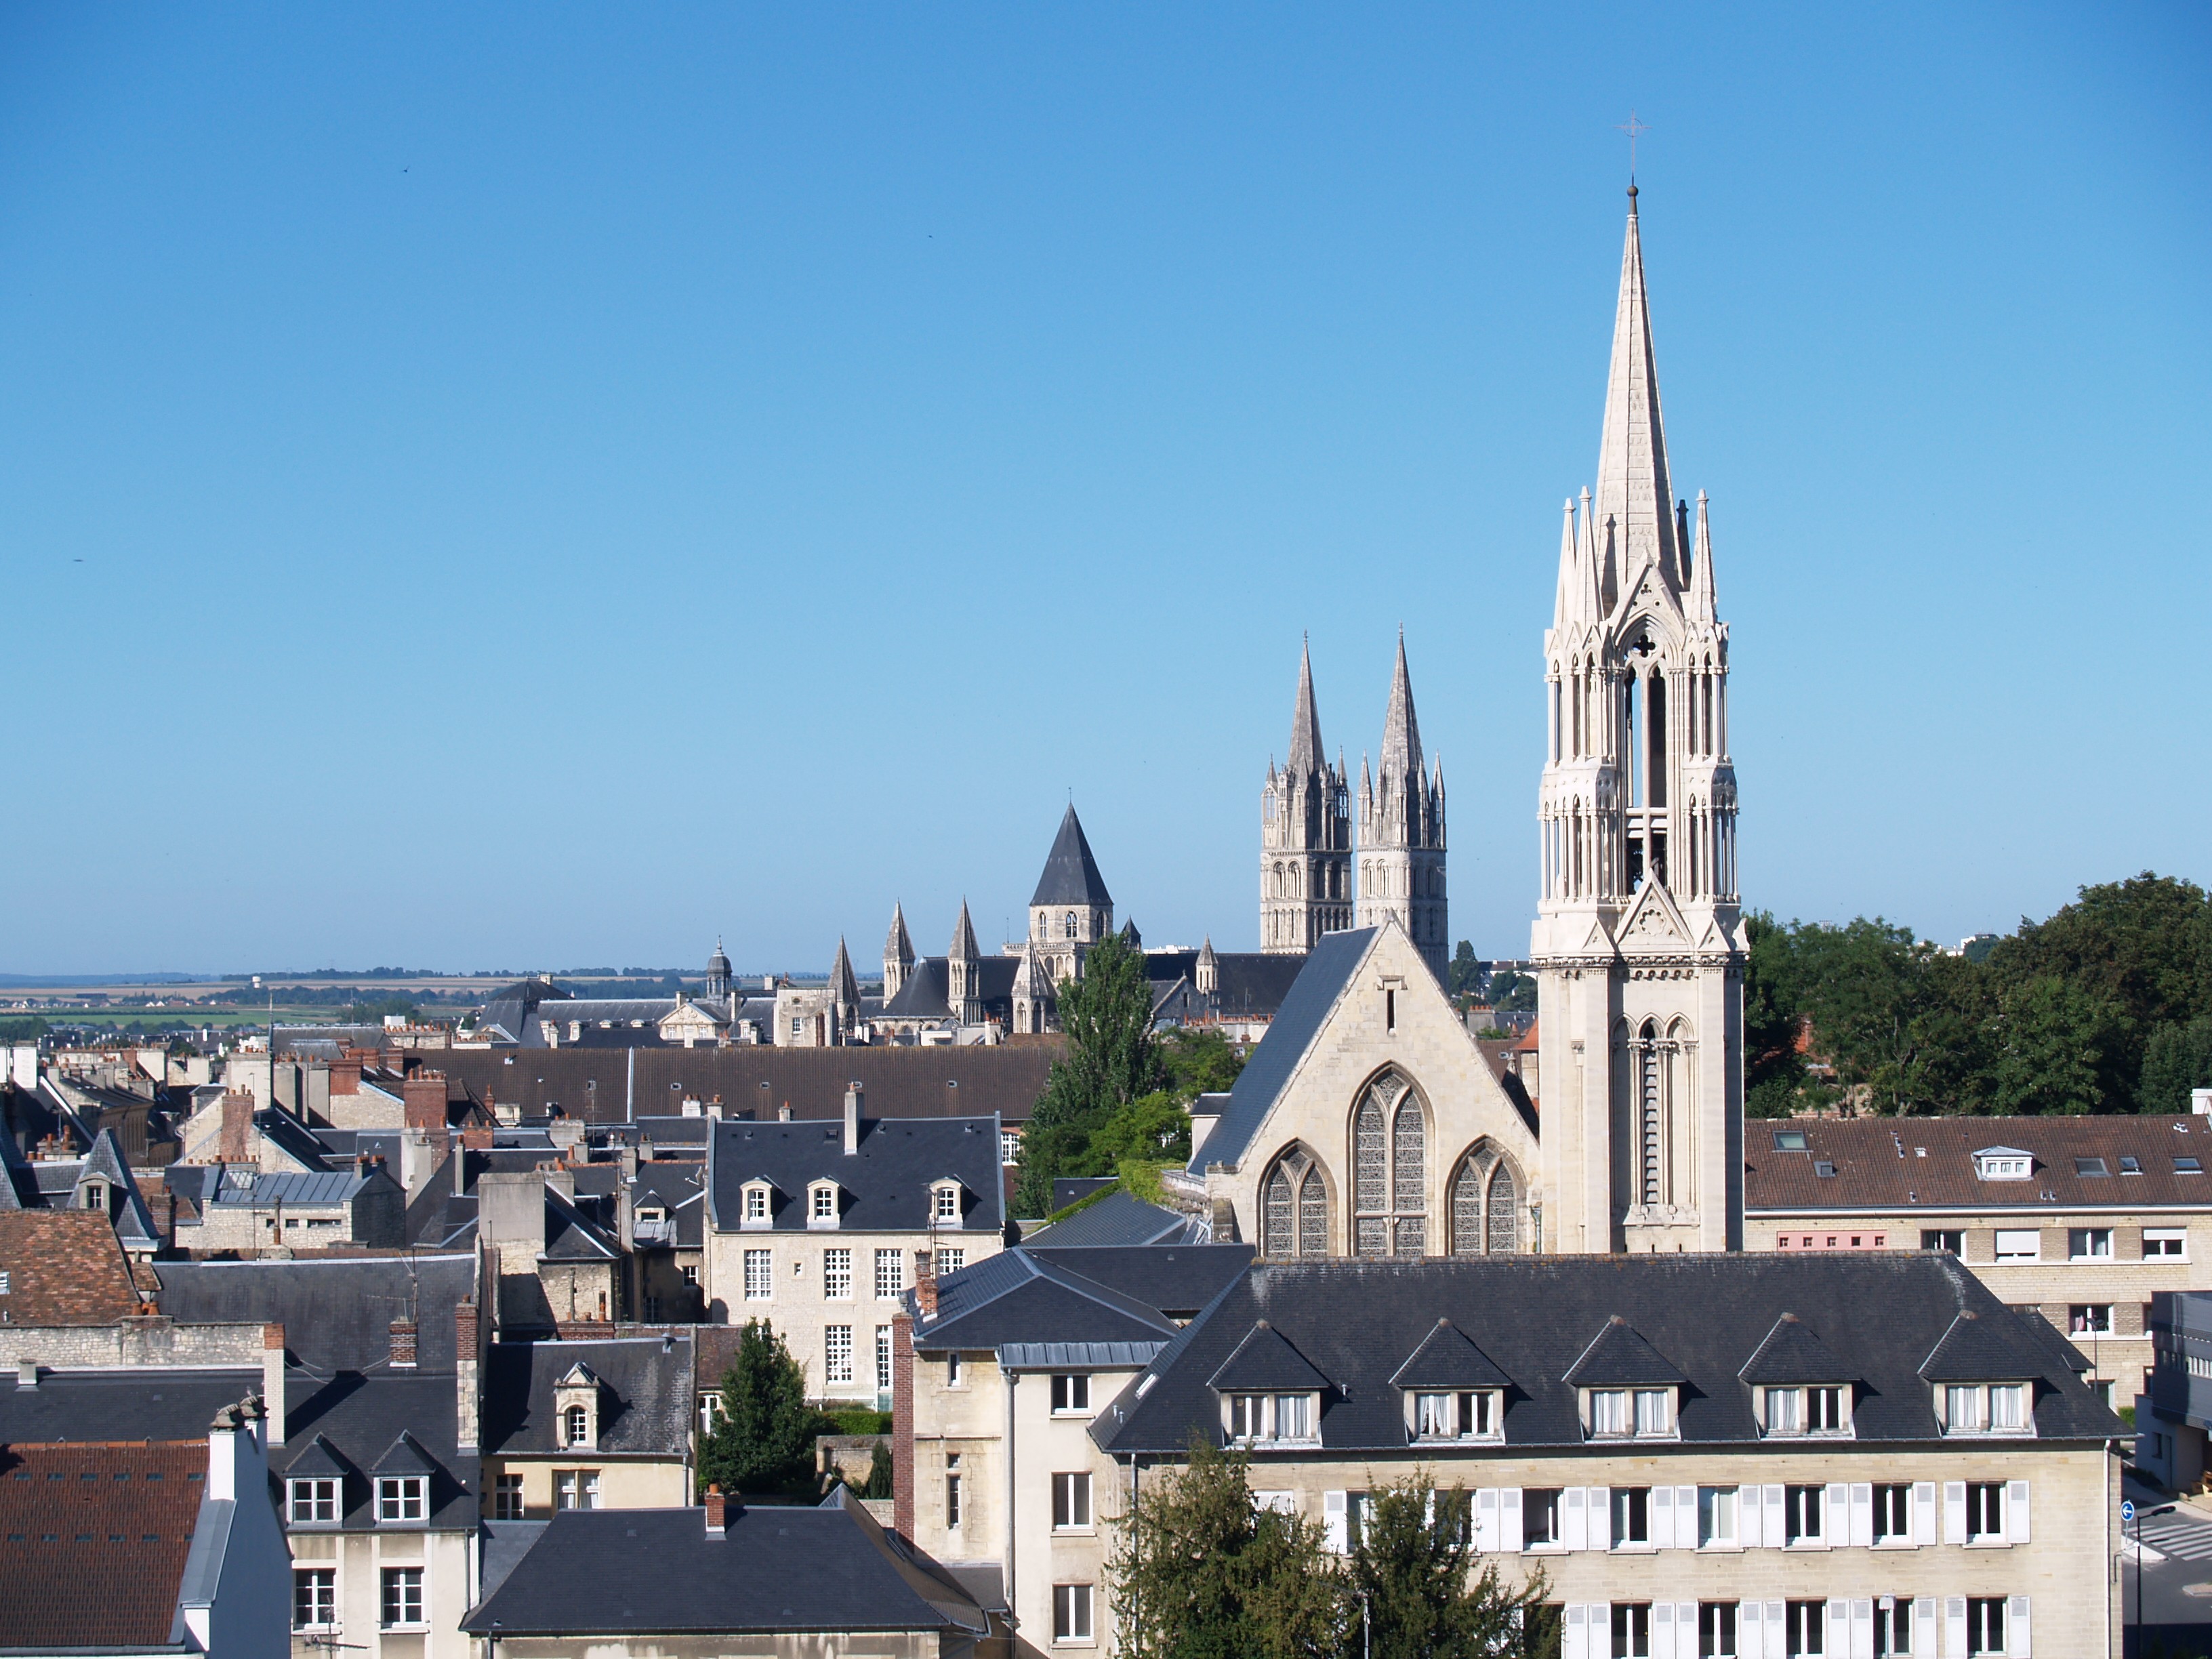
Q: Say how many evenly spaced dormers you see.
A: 5